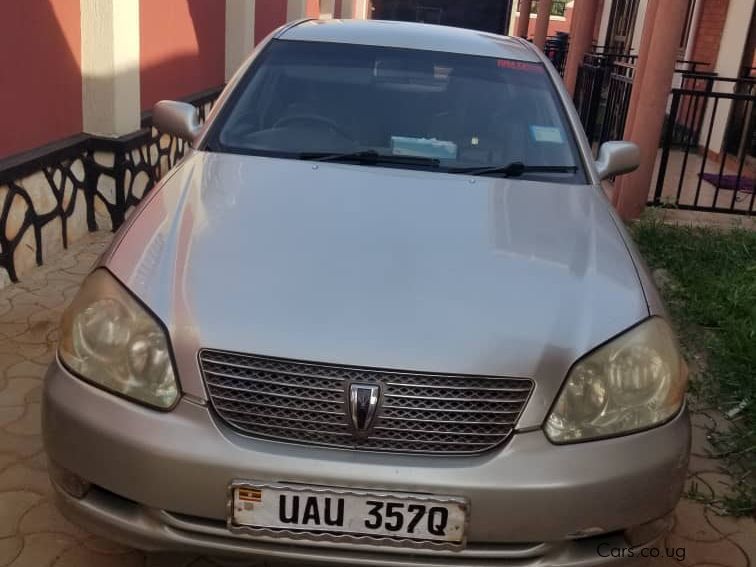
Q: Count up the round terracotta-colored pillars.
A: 4